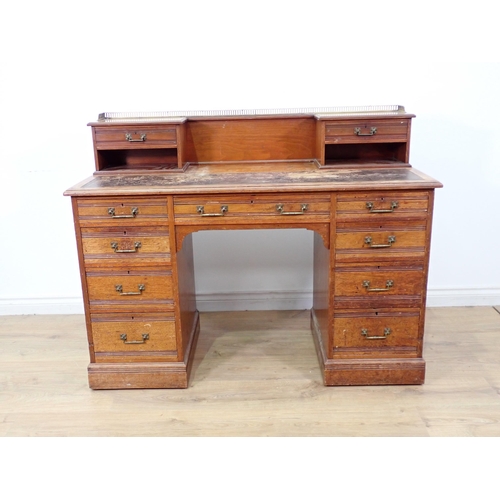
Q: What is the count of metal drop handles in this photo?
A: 12